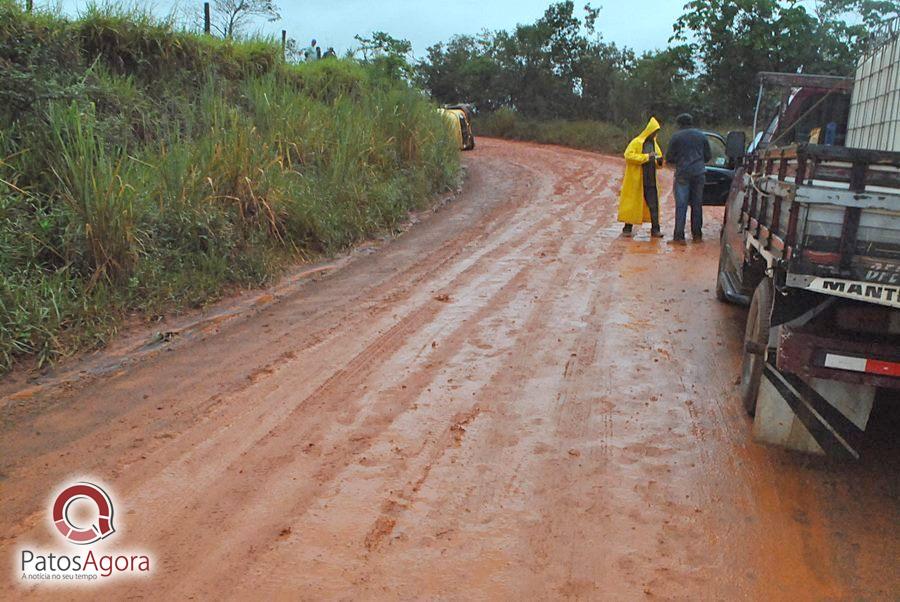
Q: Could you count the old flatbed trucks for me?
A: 1